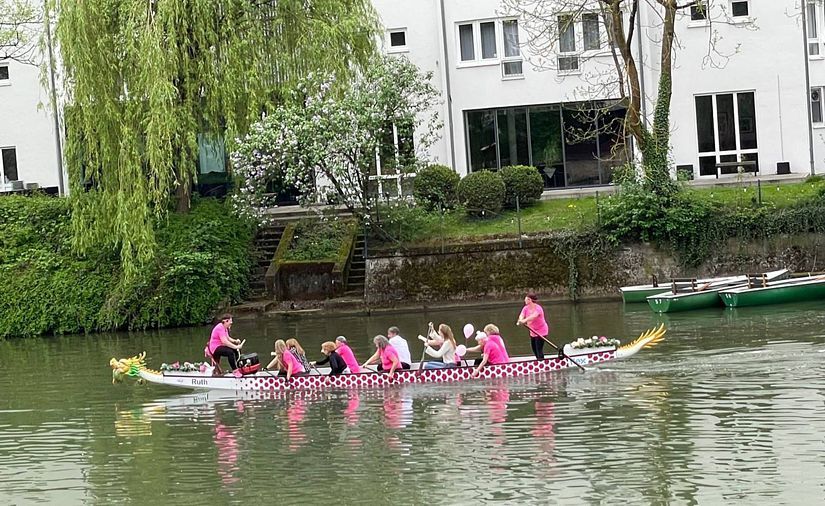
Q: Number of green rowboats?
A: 3